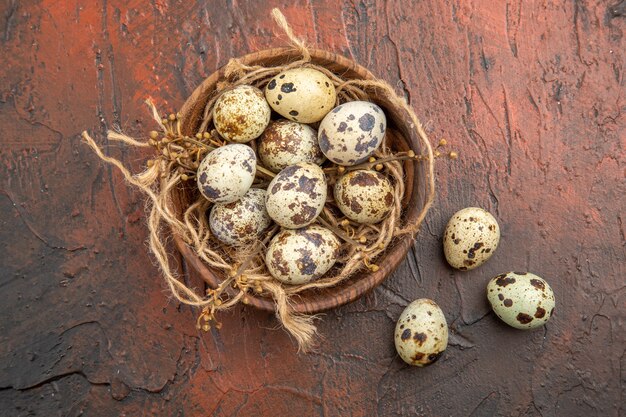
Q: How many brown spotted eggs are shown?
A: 12